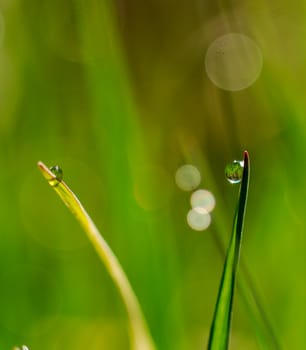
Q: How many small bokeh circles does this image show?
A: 3